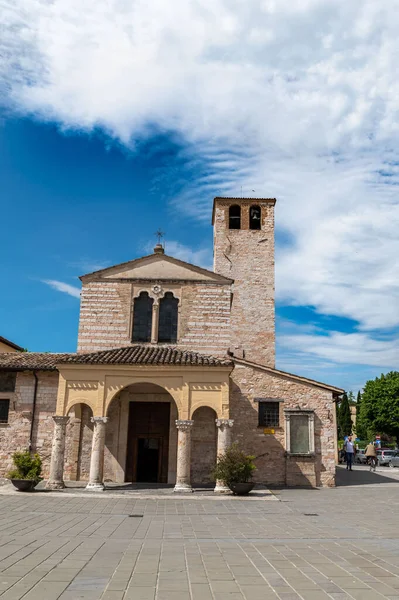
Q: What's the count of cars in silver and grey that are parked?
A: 3